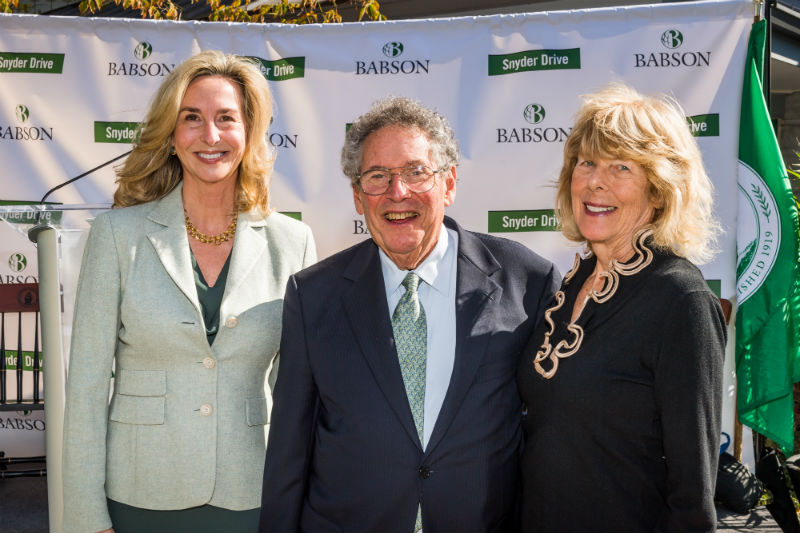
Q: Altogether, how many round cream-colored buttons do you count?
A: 3